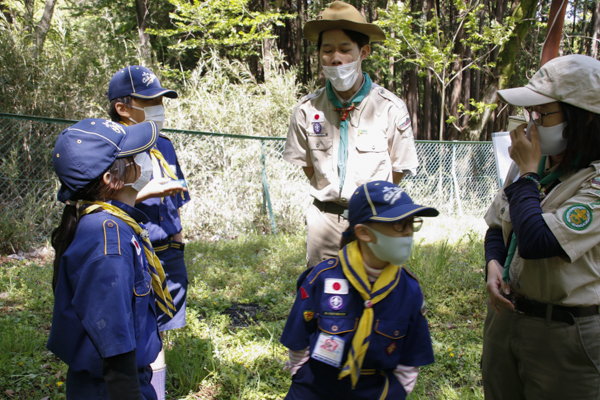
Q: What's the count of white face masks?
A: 5